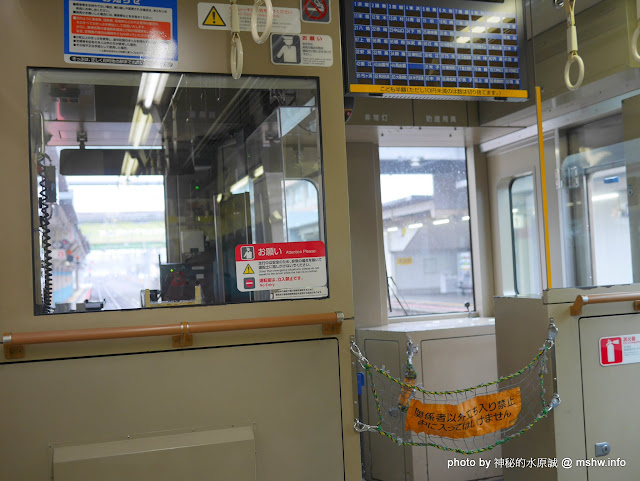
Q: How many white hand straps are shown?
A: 4